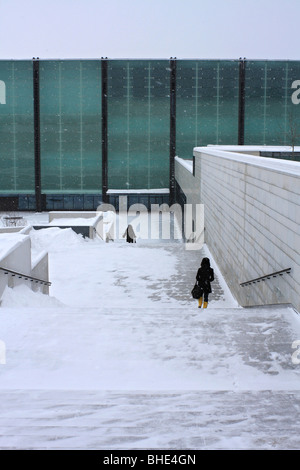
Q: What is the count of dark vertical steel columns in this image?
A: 4